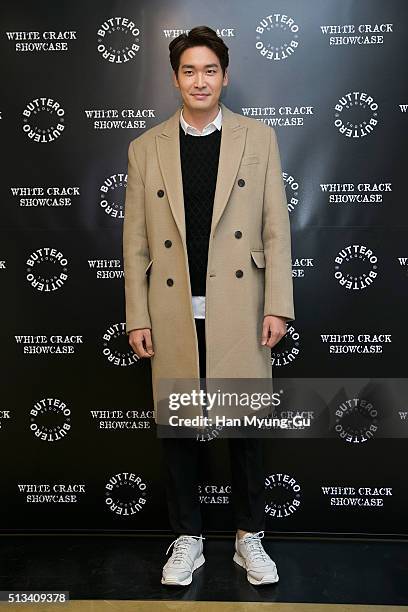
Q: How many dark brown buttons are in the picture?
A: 6